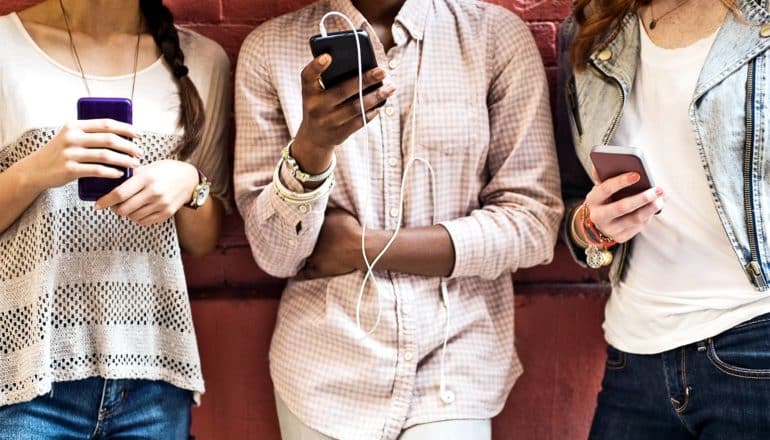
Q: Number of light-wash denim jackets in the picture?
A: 1